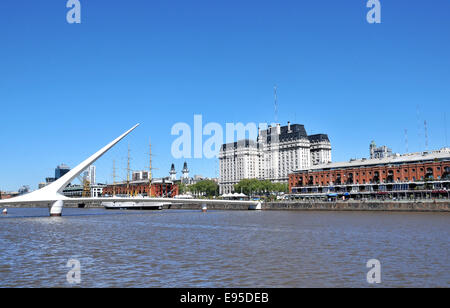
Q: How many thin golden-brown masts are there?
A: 3